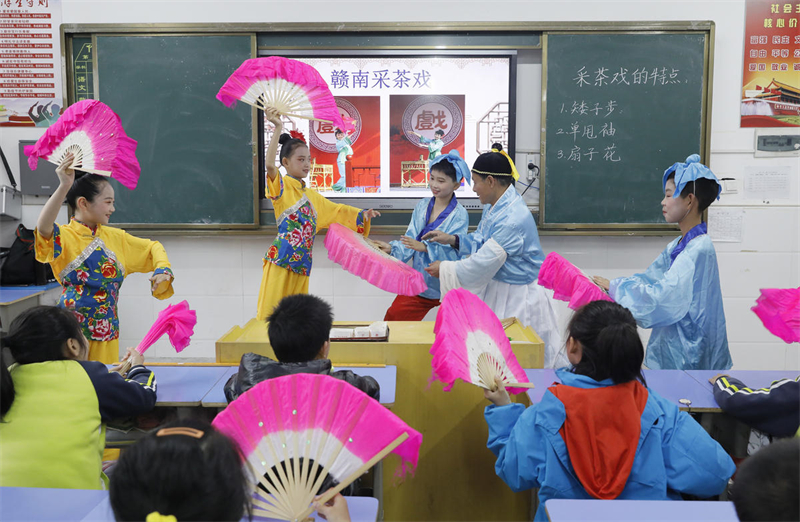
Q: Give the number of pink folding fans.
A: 8